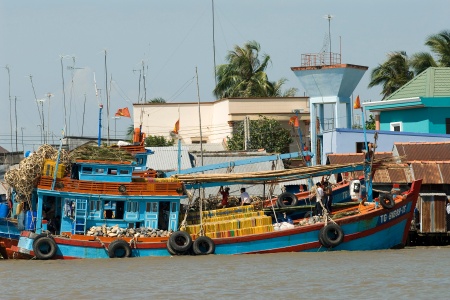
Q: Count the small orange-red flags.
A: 4